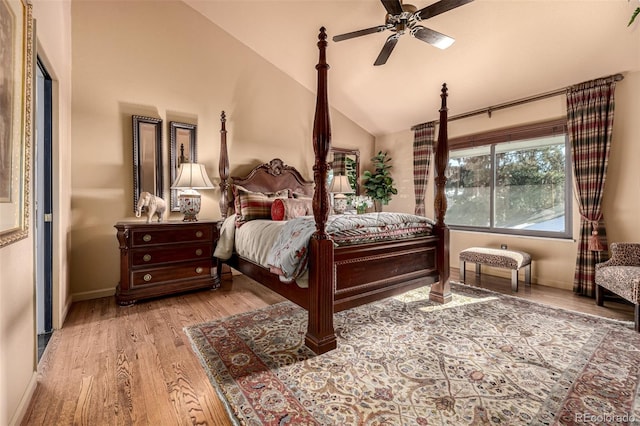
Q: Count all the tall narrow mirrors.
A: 2